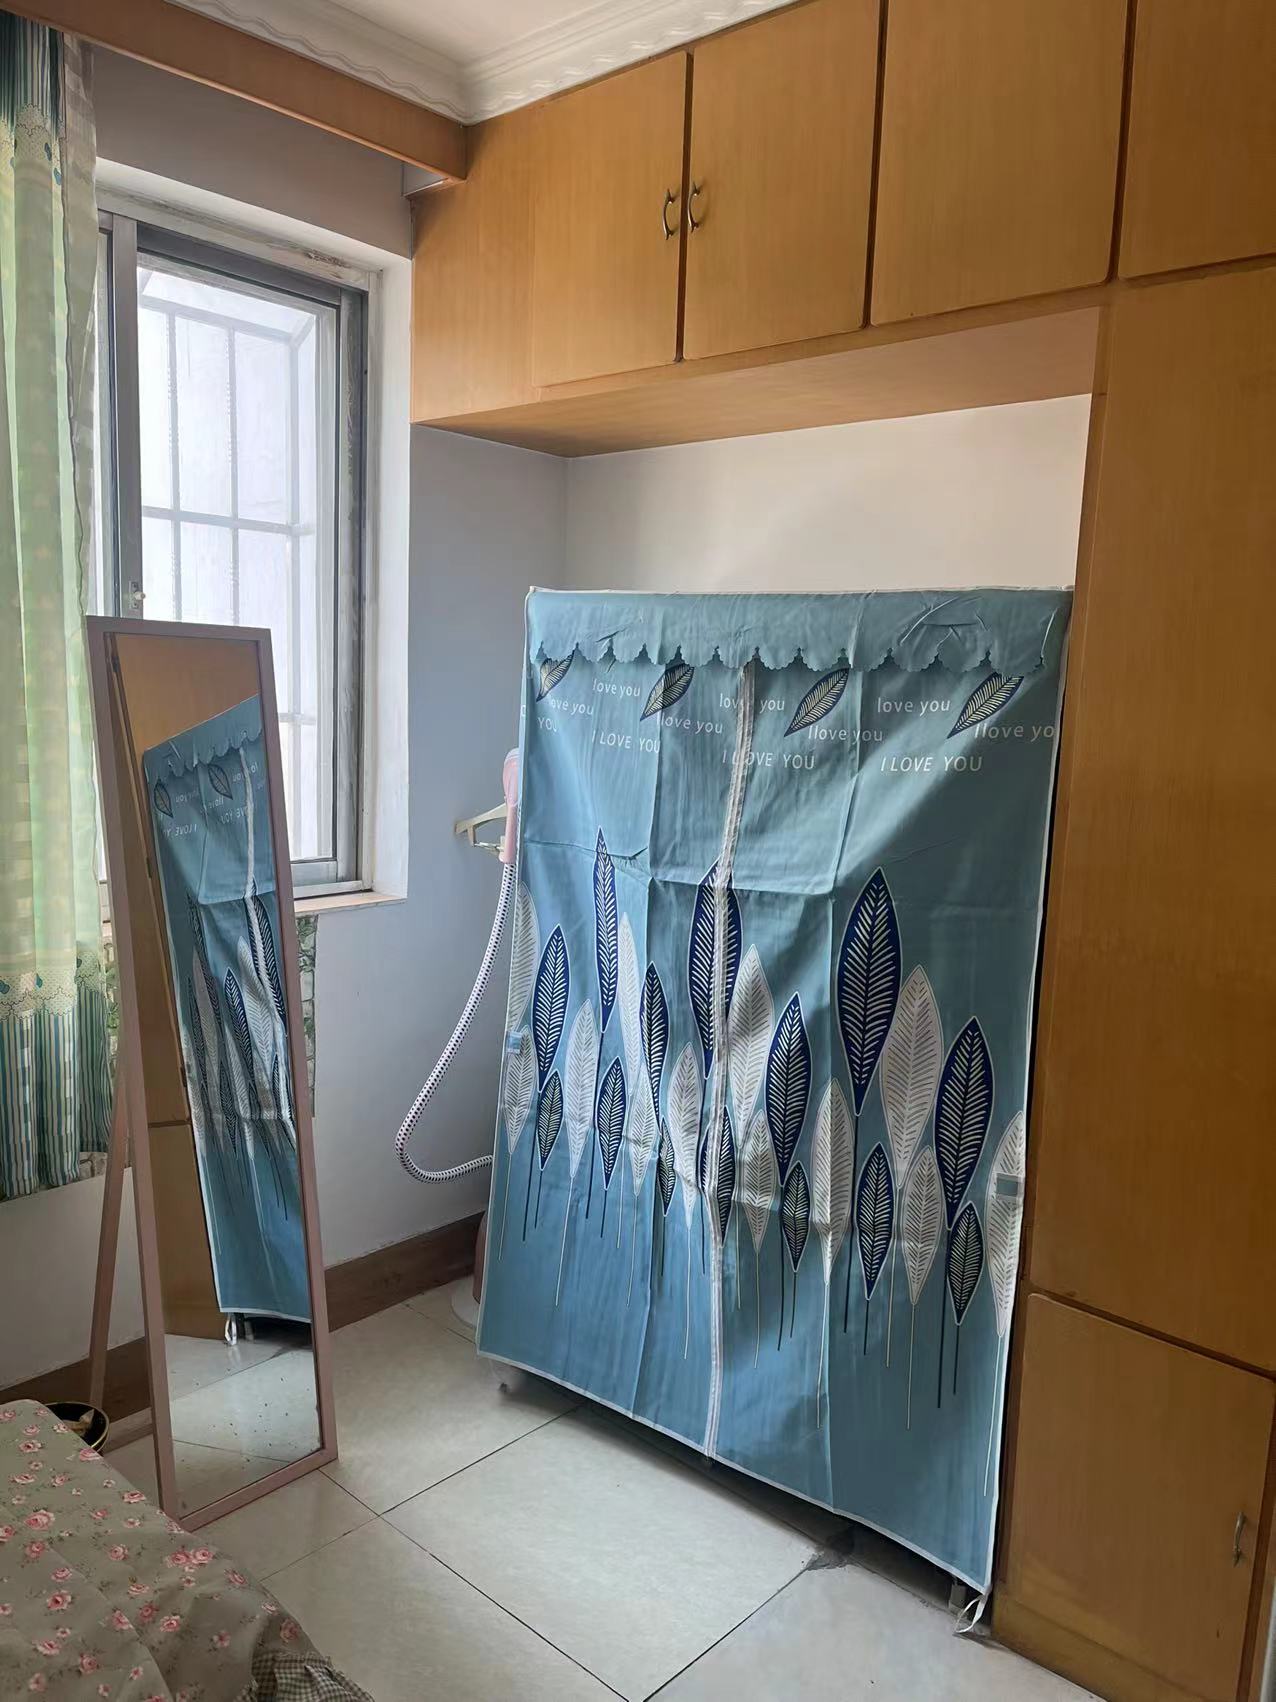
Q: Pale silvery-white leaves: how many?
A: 12